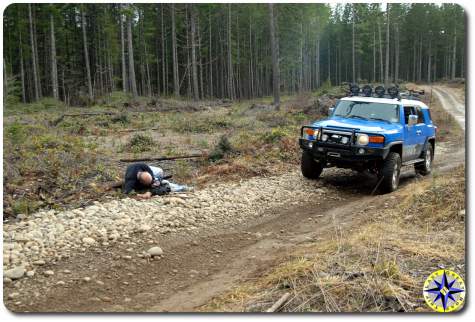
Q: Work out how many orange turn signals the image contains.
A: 2